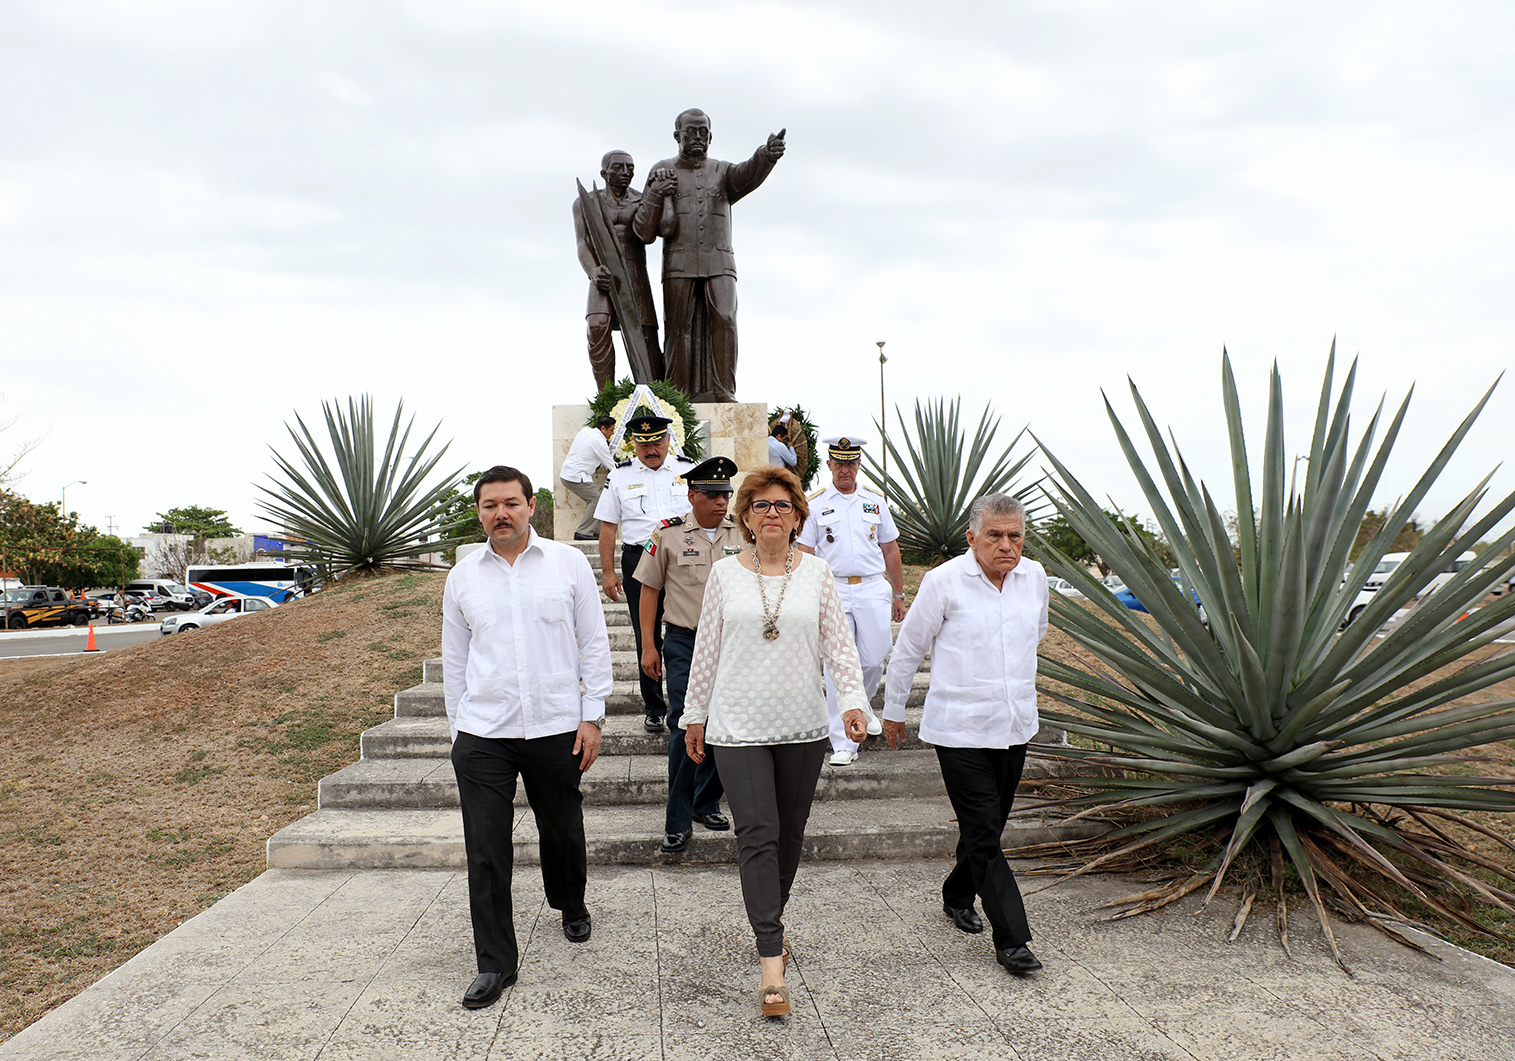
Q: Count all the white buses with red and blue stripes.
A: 1